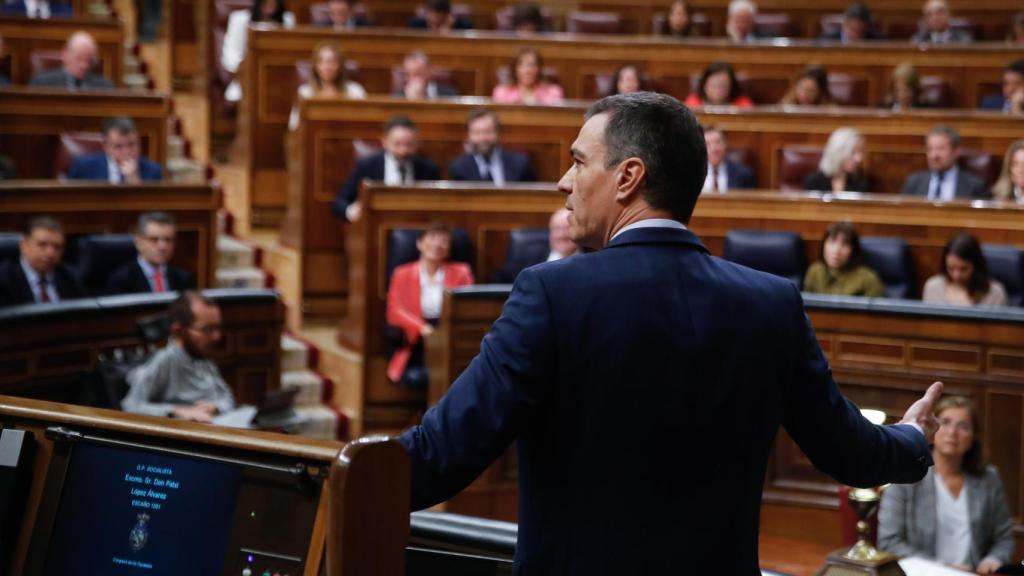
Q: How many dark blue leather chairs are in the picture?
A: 7